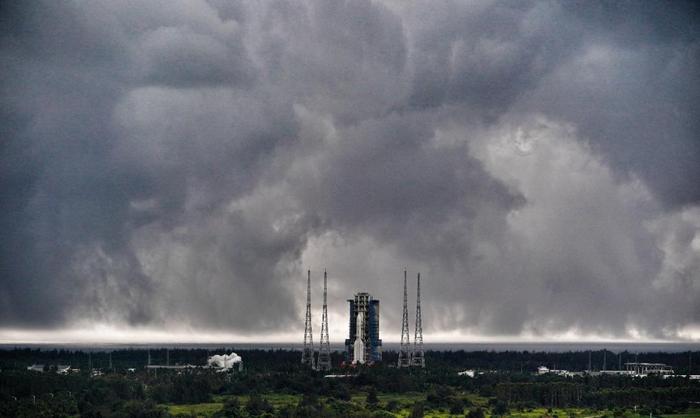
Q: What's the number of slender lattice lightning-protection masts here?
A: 4